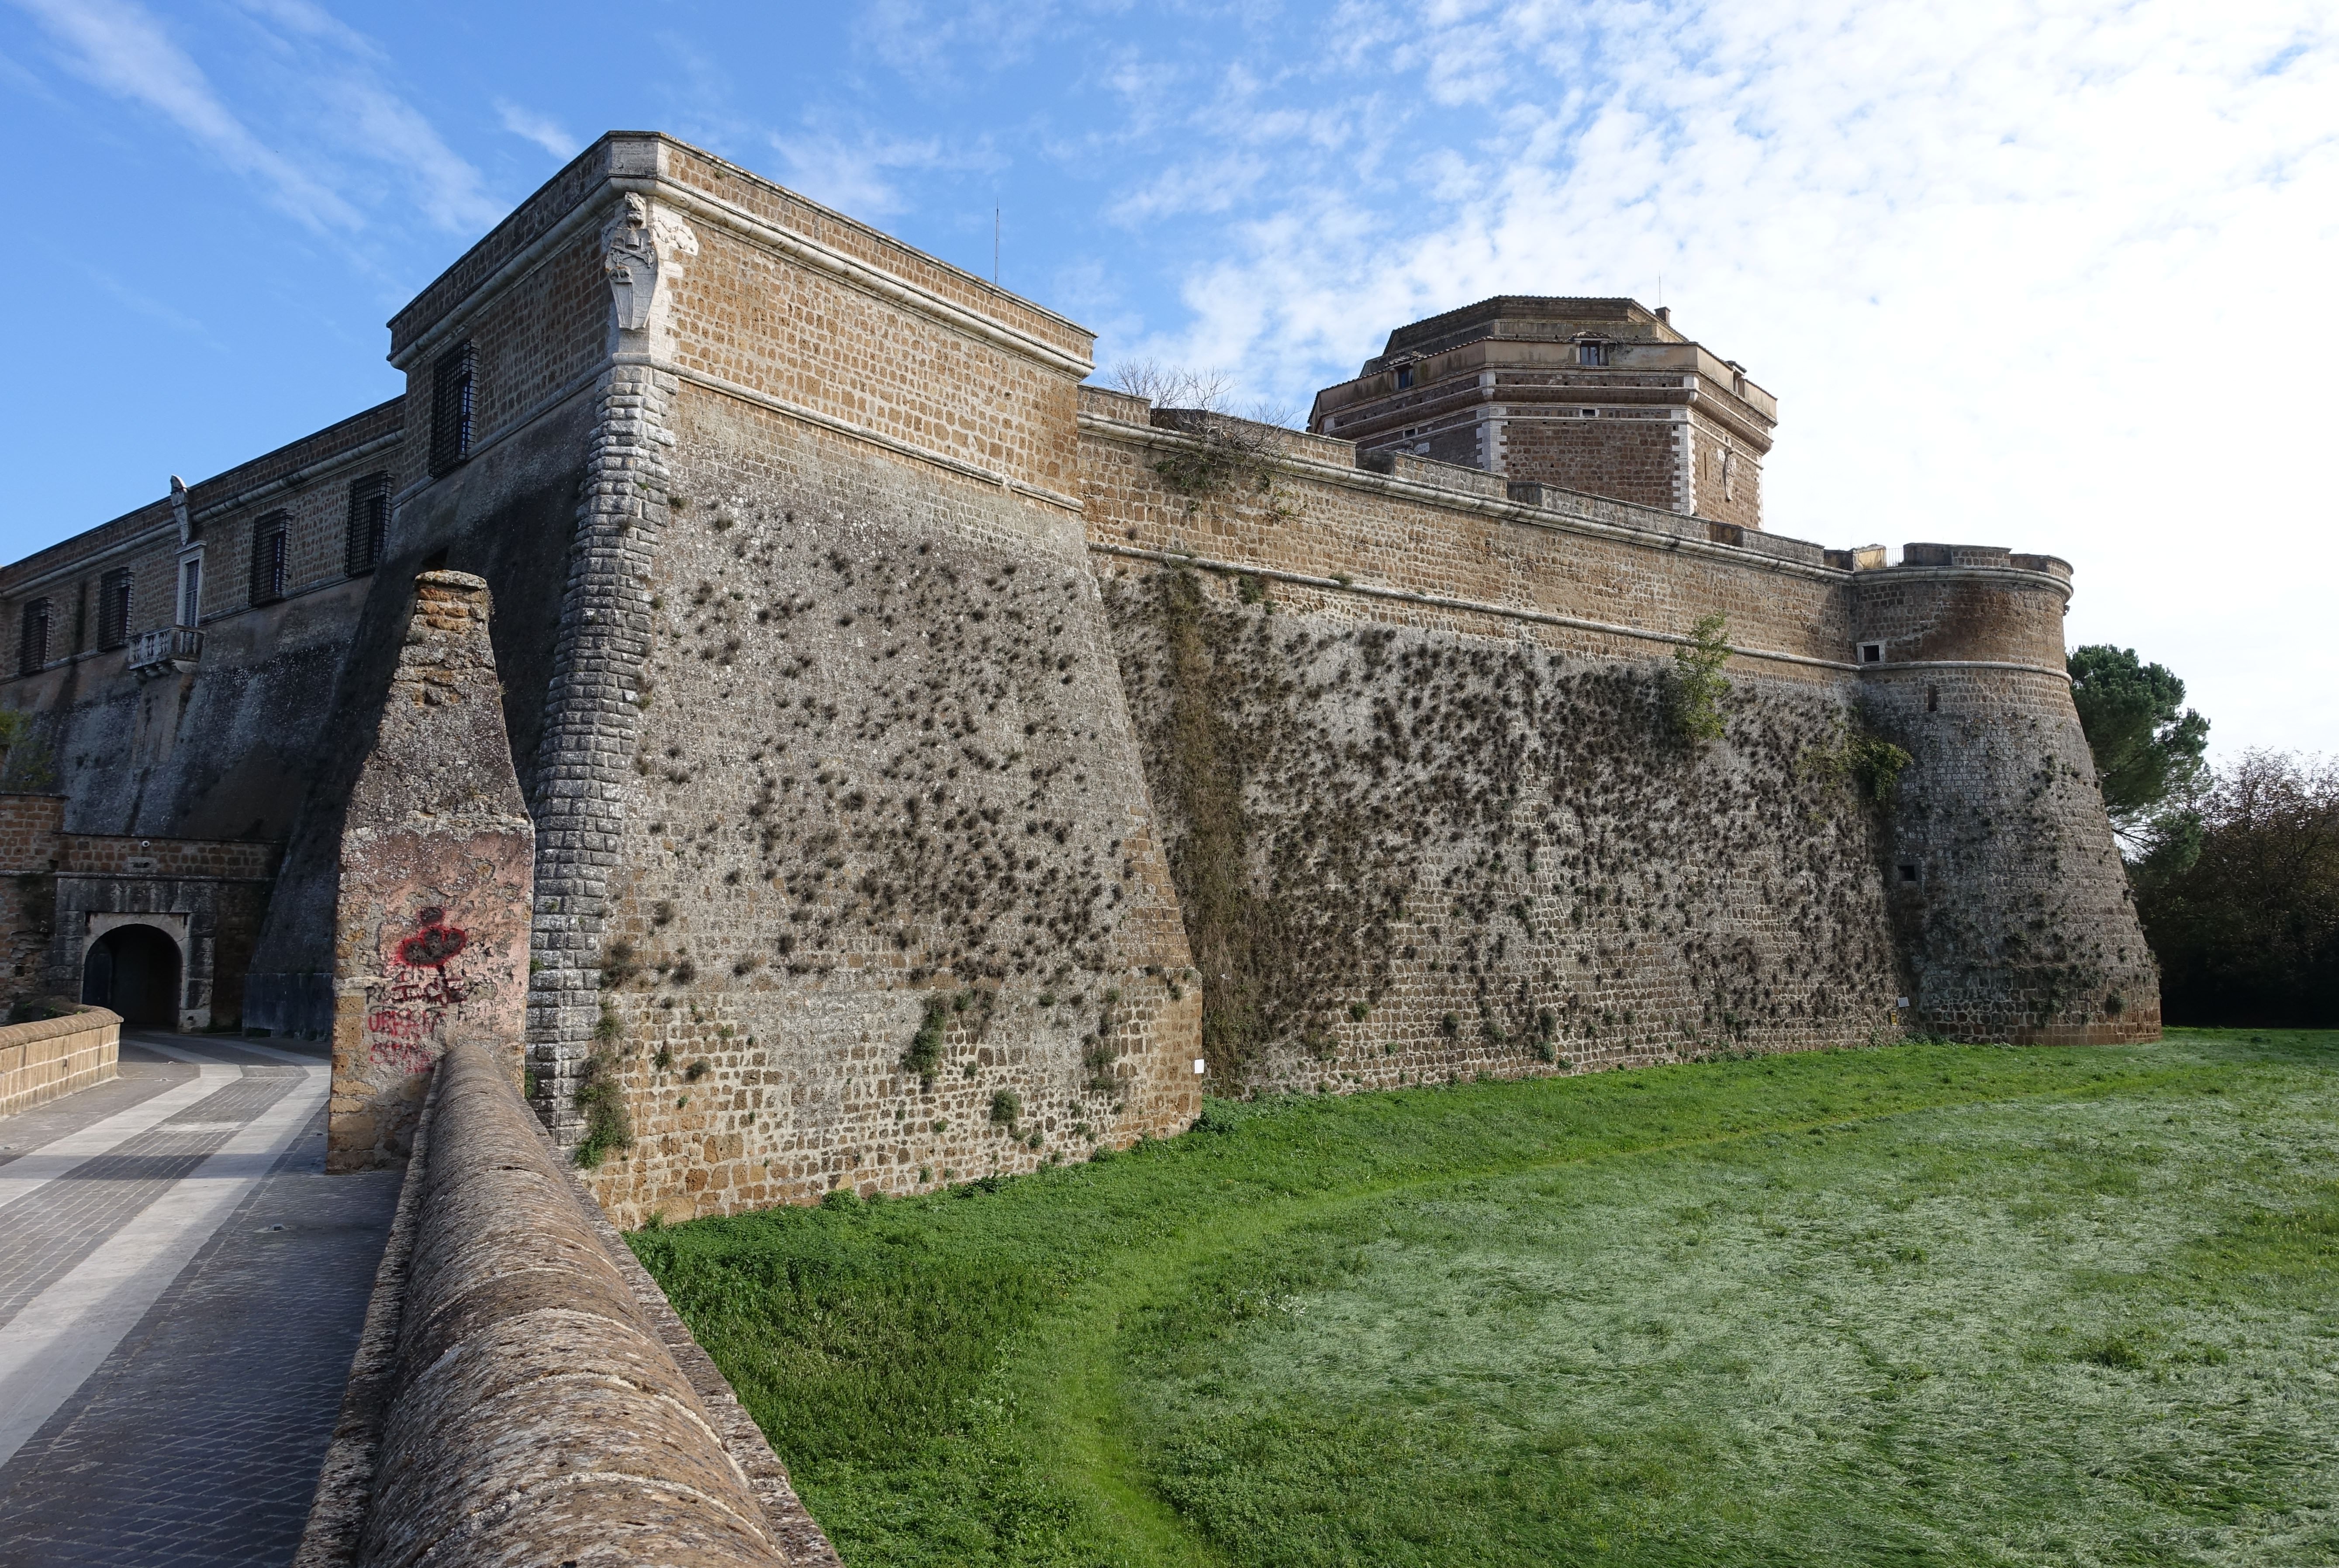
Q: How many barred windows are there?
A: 5